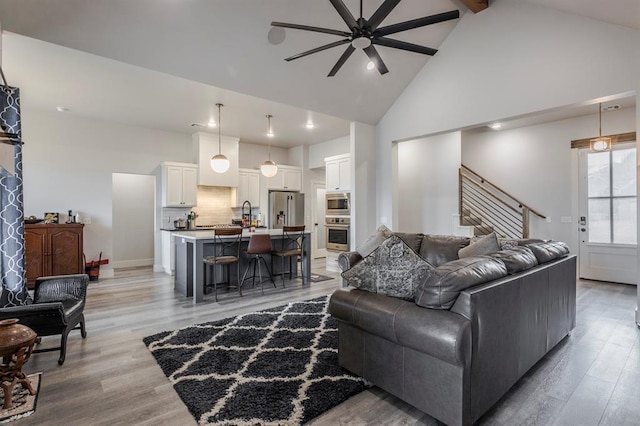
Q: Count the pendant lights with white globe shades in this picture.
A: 2